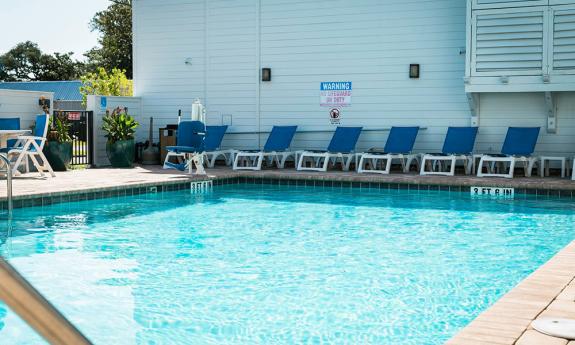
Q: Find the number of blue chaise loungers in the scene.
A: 6